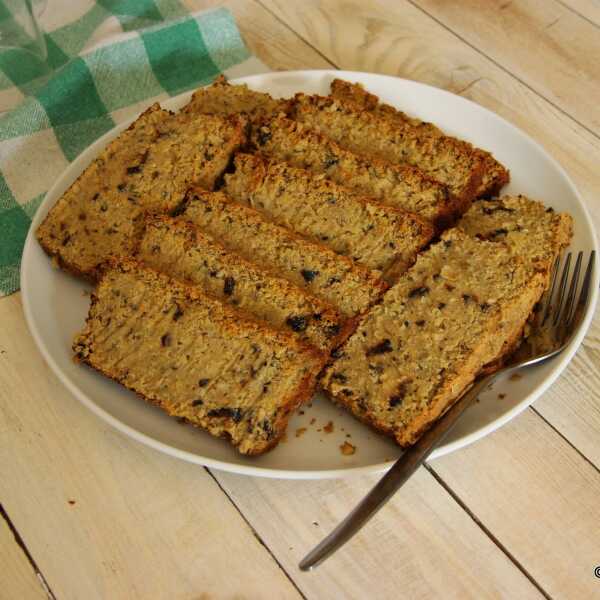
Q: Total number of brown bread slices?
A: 11